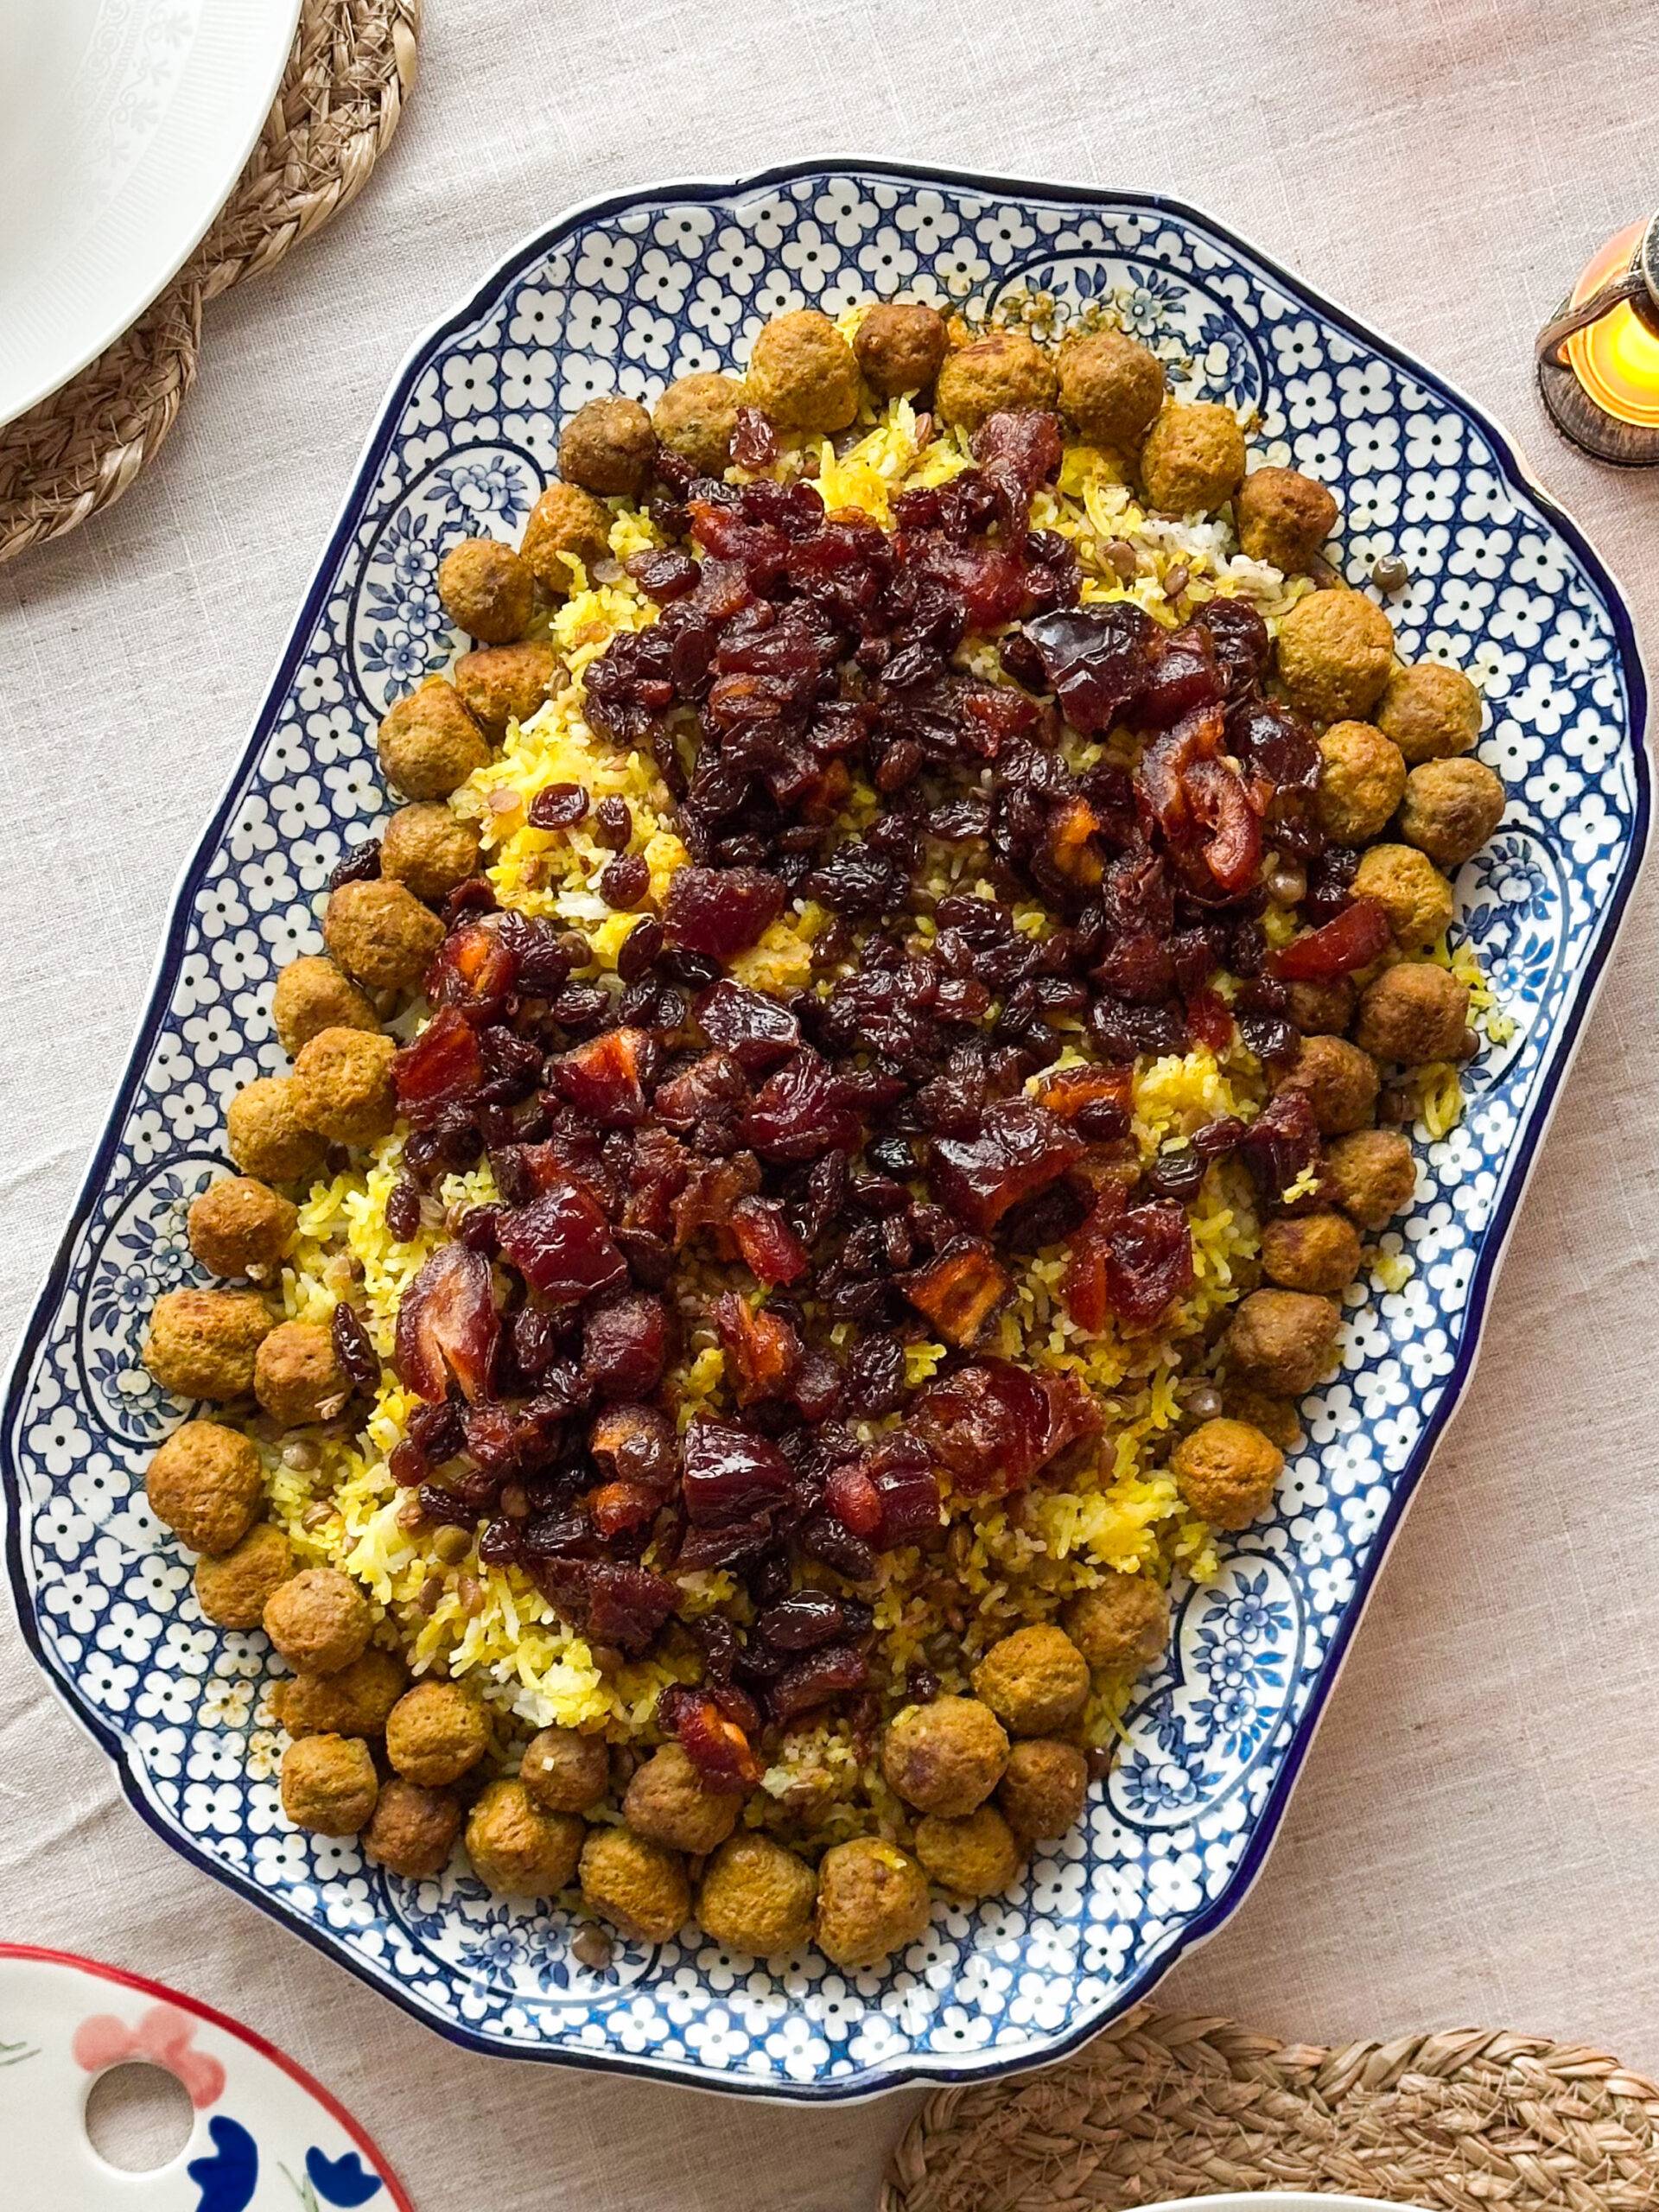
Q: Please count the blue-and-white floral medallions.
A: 6